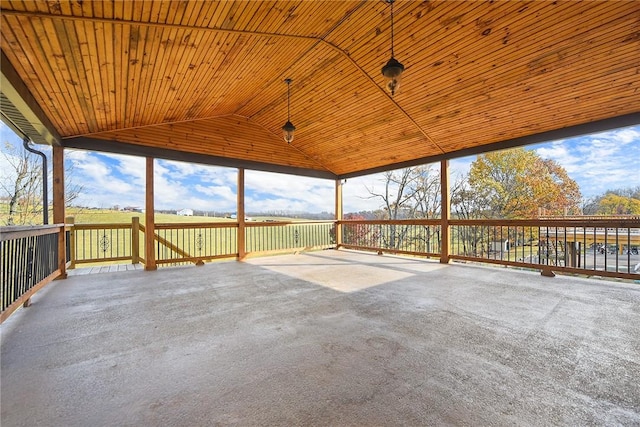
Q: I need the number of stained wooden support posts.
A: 5